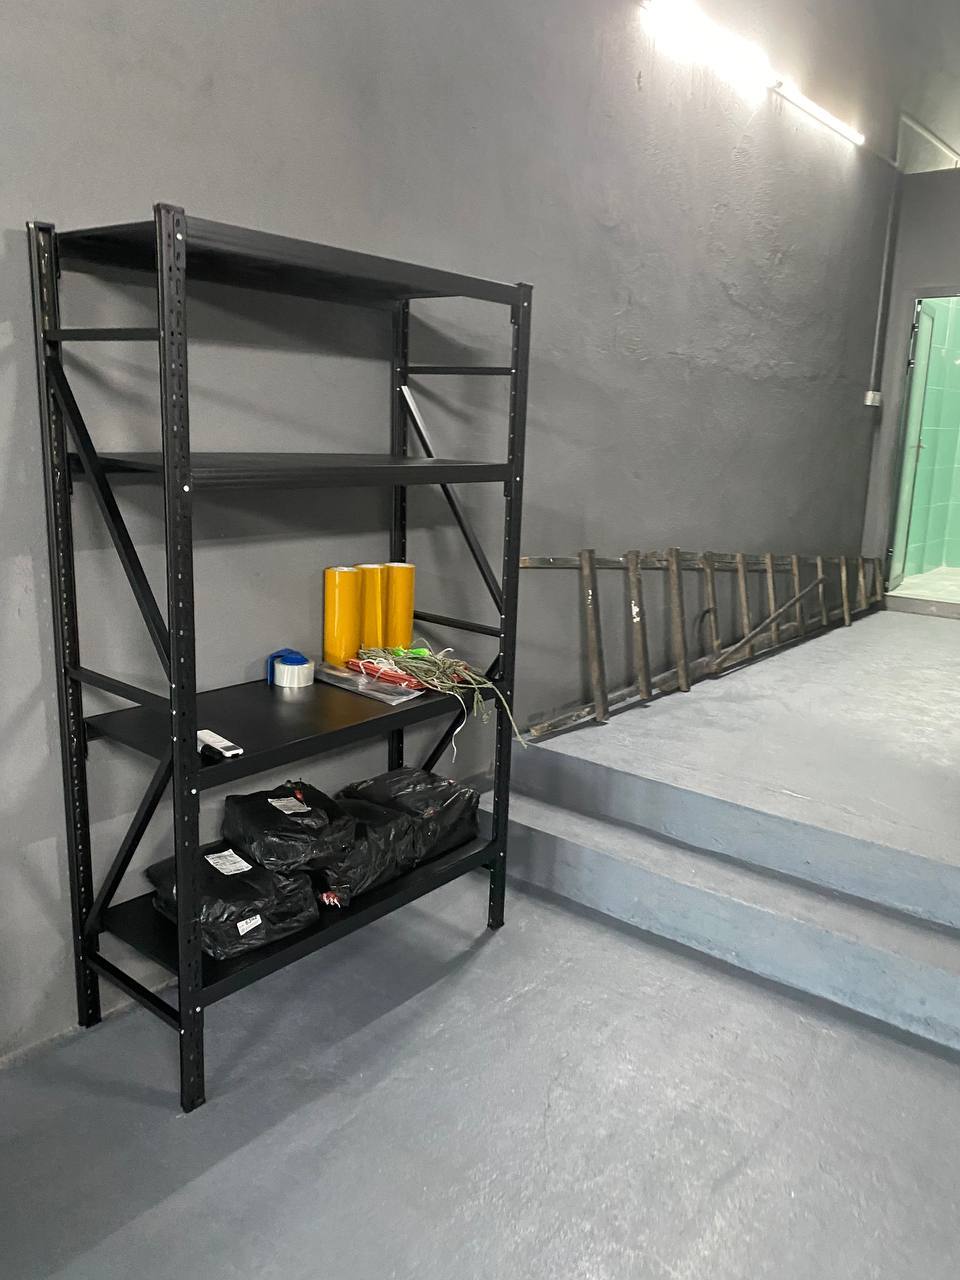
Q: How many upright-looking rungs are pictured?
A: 11